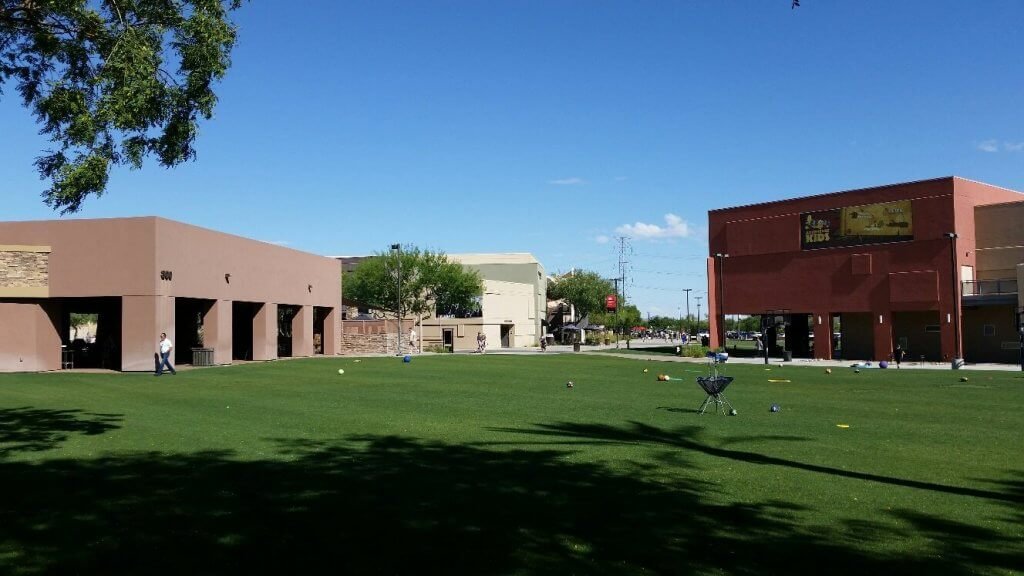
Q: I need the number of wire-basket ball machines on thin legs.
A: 1